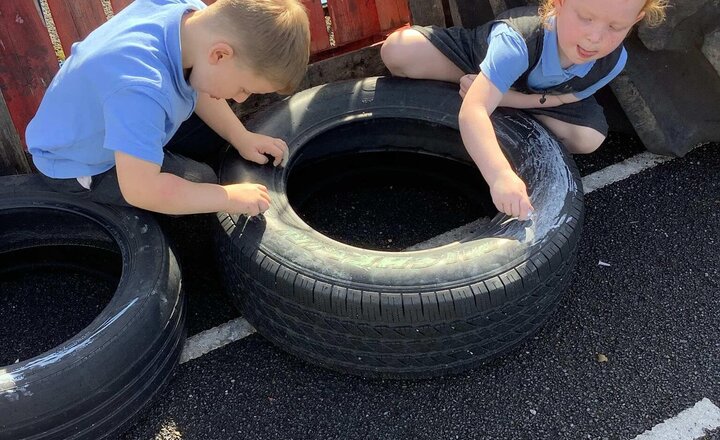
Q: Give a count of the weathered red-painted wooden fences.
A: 1